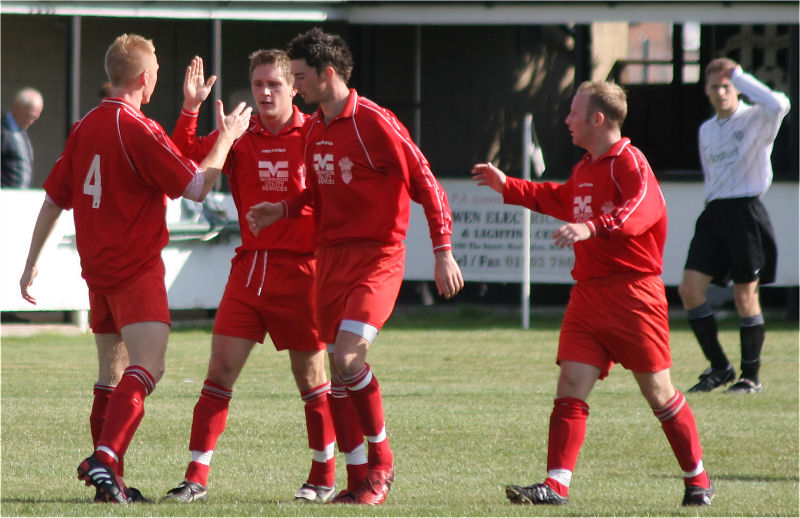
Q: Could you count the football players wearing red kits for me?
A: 4